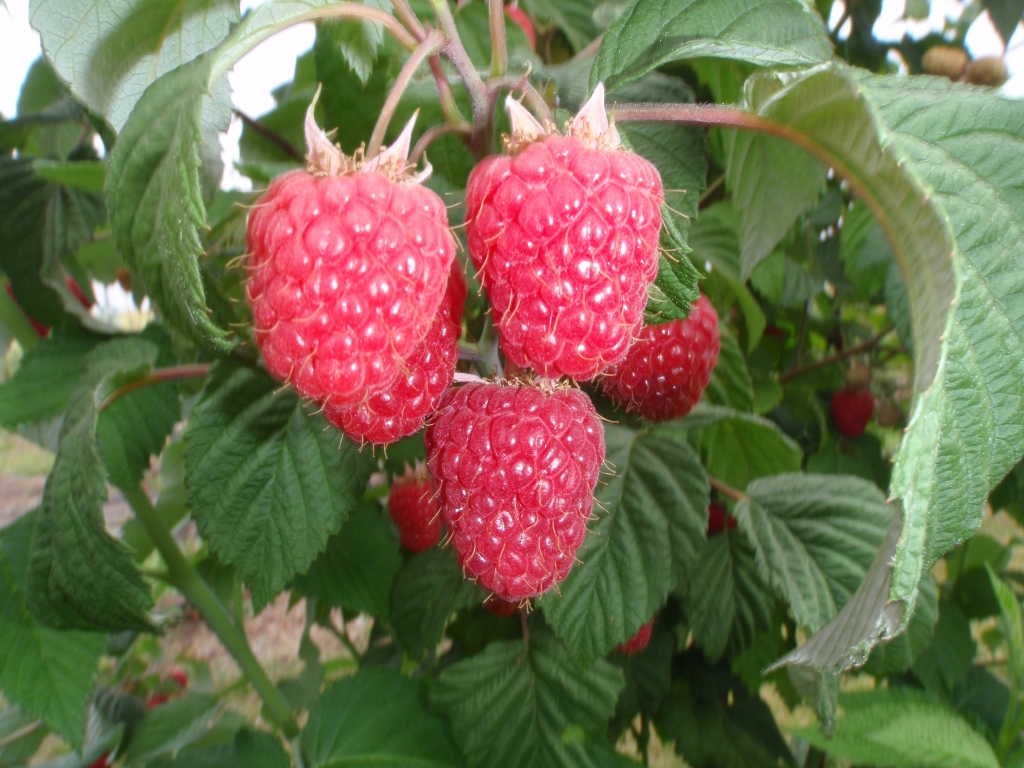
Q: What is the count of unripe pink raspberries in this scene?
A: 2